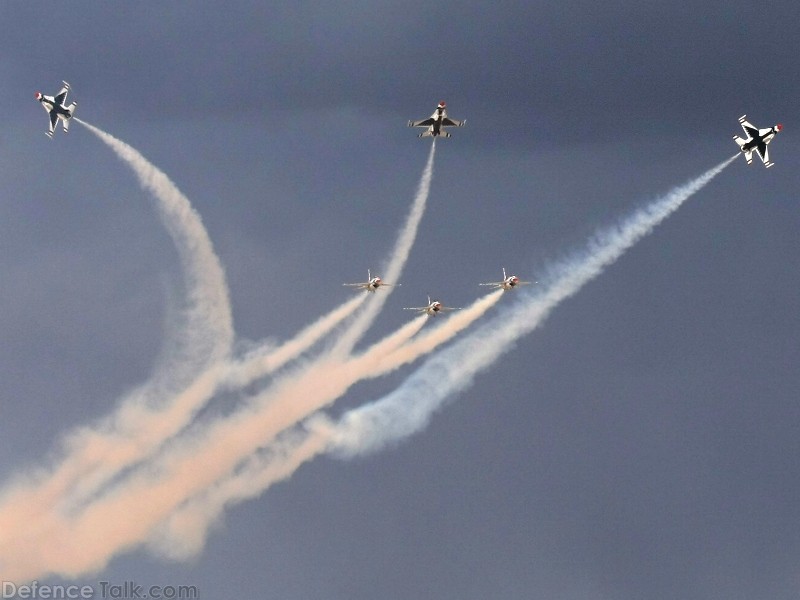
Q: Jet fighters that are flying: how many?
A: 6